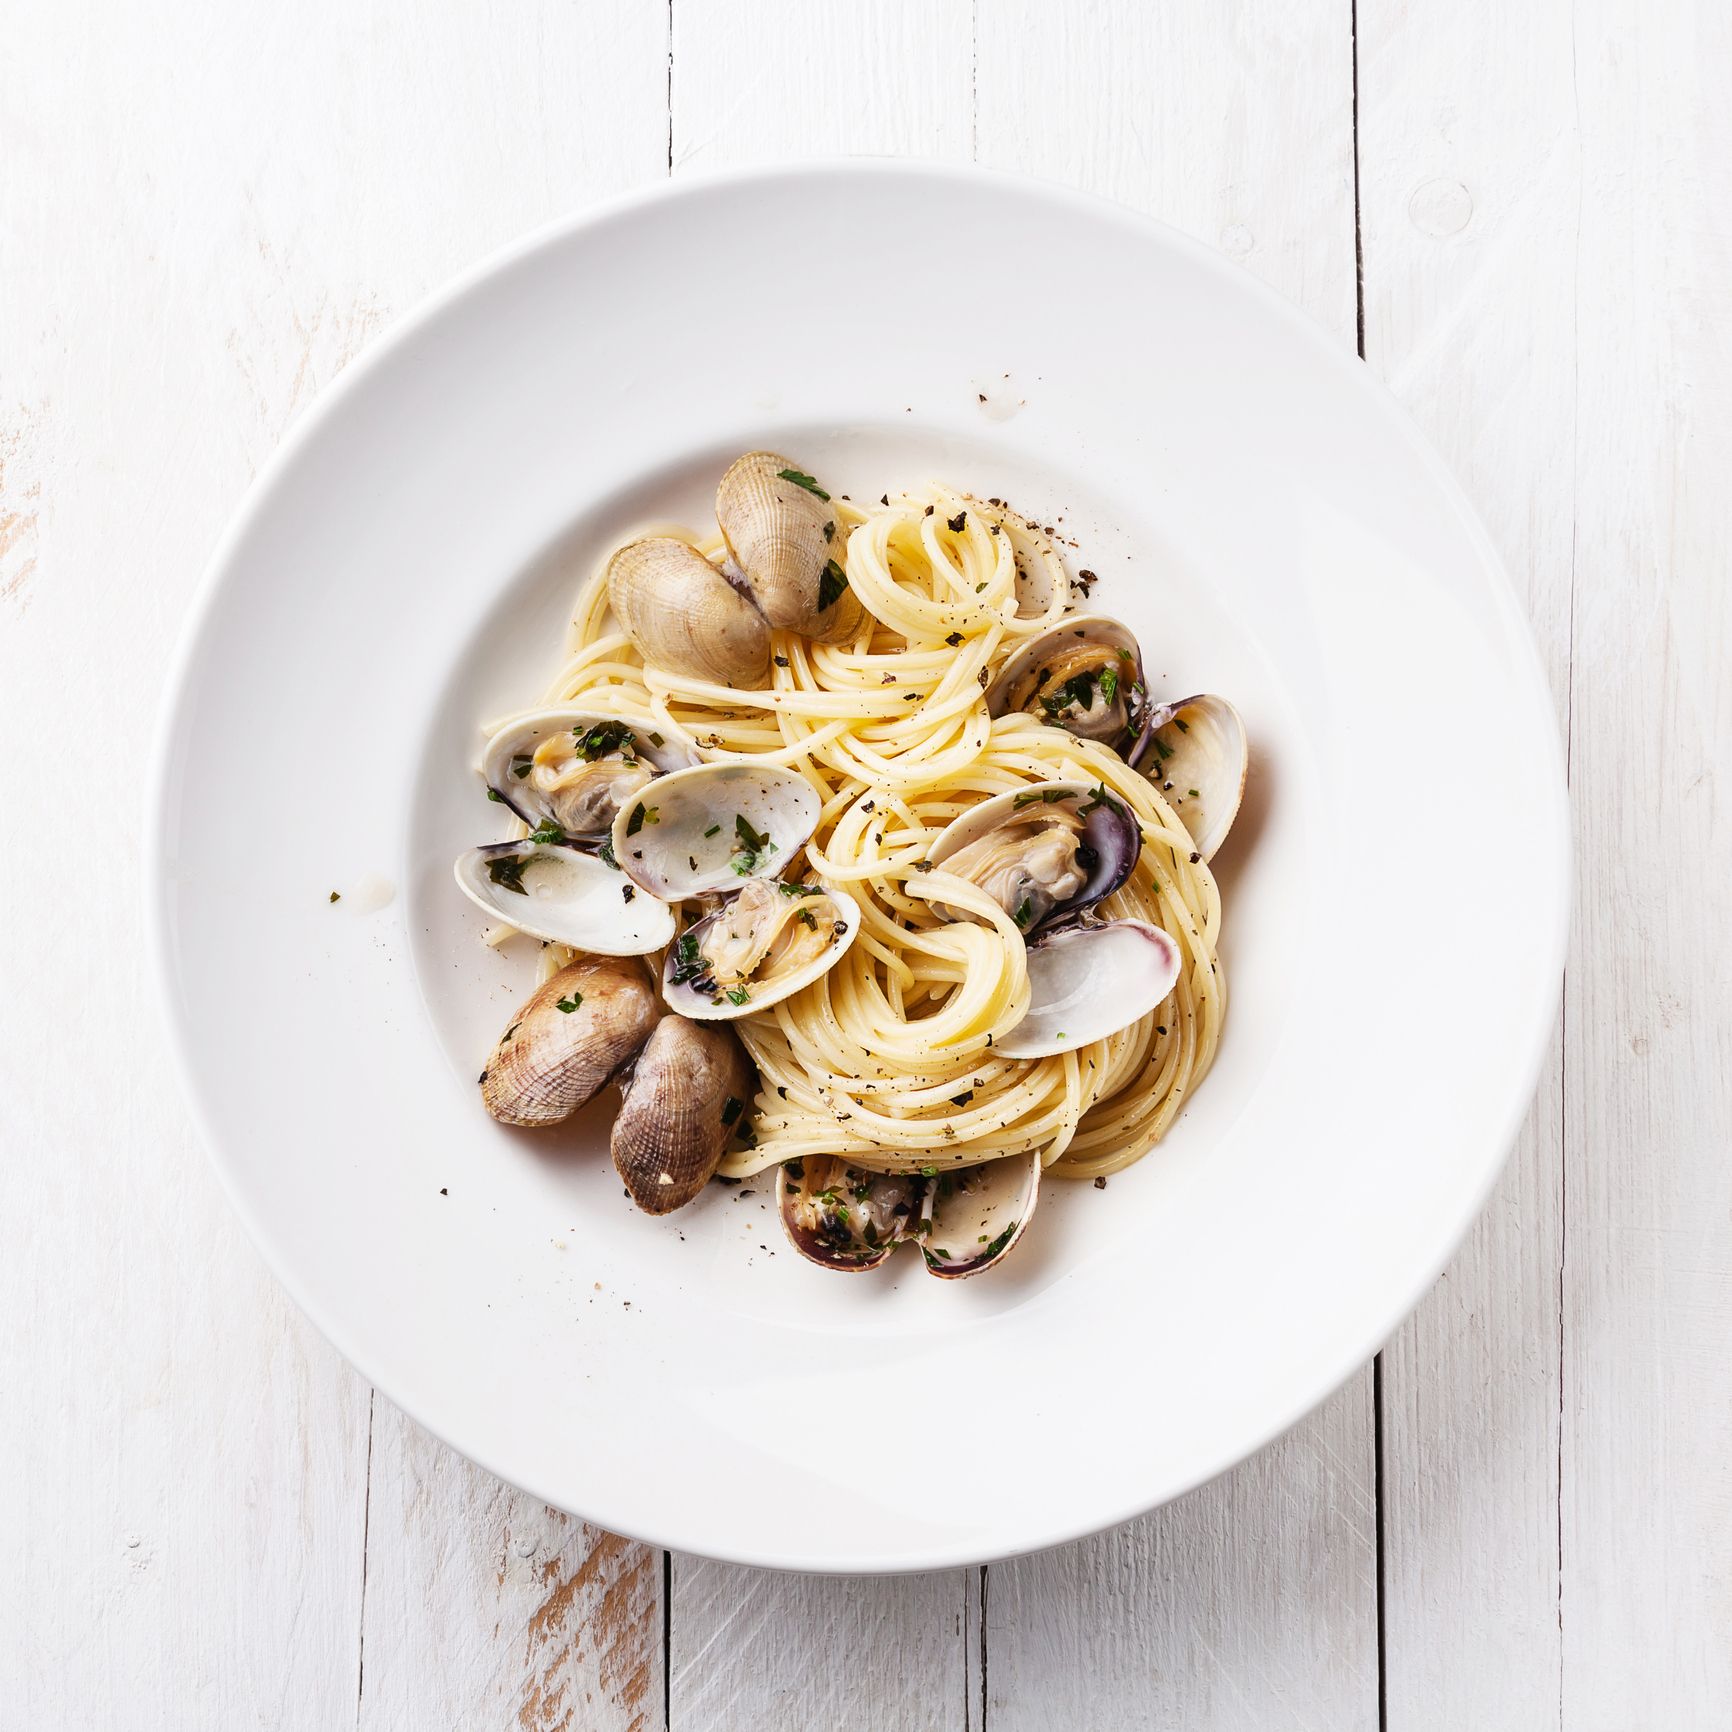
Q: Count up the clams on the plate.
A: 7